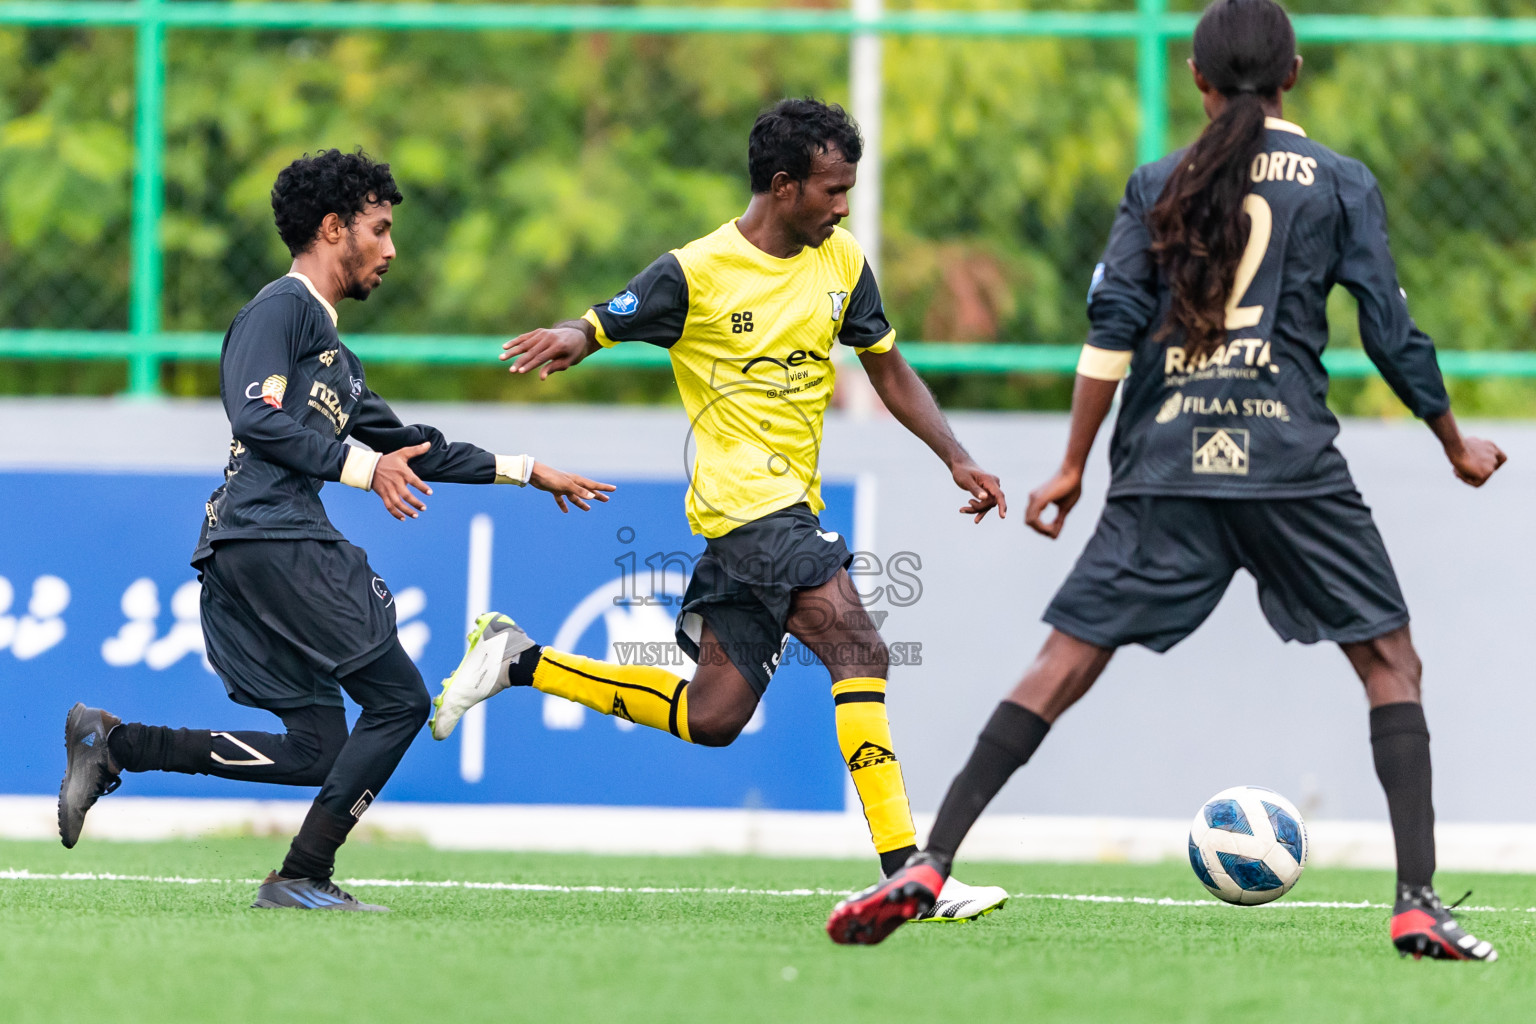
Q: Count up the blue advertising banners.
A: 1